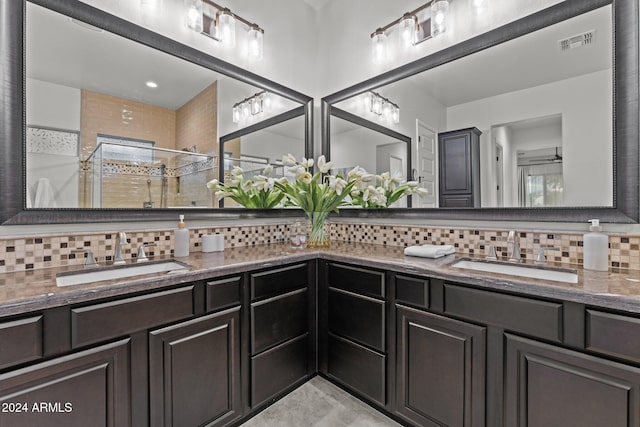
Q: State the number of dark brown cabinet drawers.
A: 12